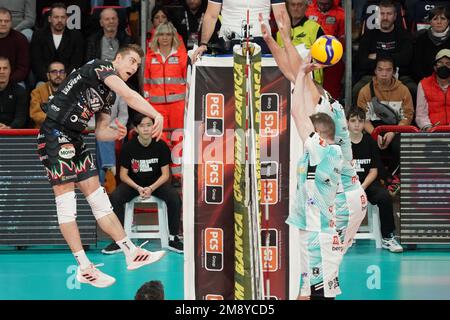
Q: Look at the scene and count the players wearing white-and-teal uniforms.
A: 2